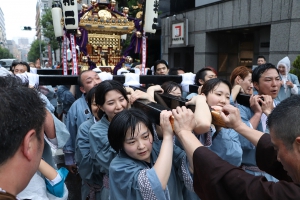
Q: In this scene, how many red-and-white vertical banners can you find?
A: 3